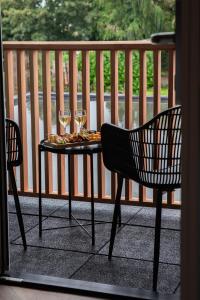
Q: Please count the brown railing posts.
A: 13